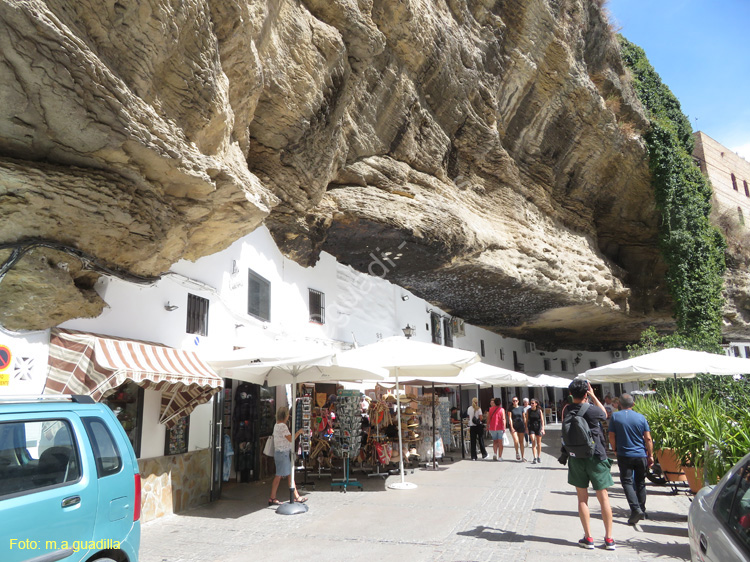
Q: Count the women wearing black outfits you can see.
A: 2